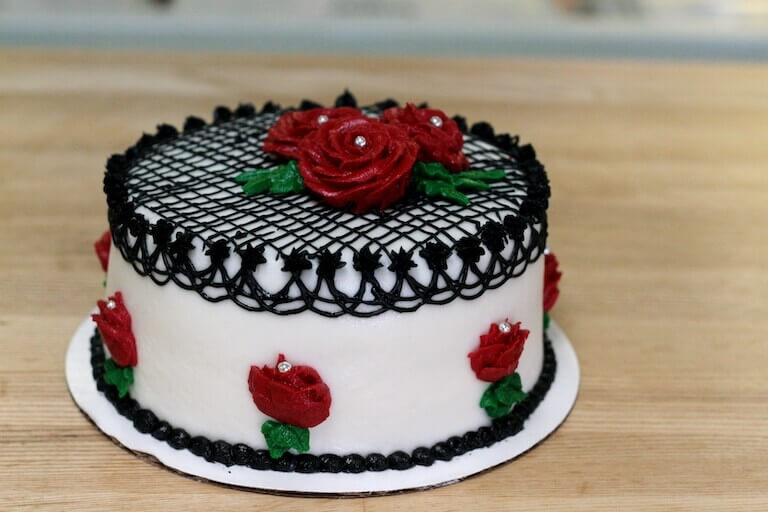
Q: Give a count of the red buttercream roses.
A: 8